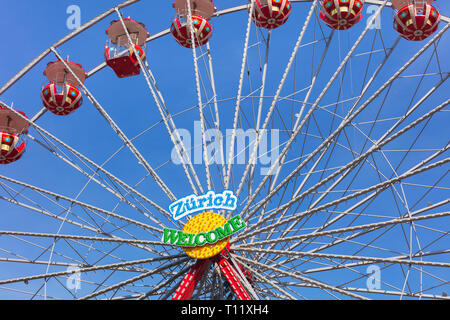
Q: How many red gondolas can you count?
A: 7